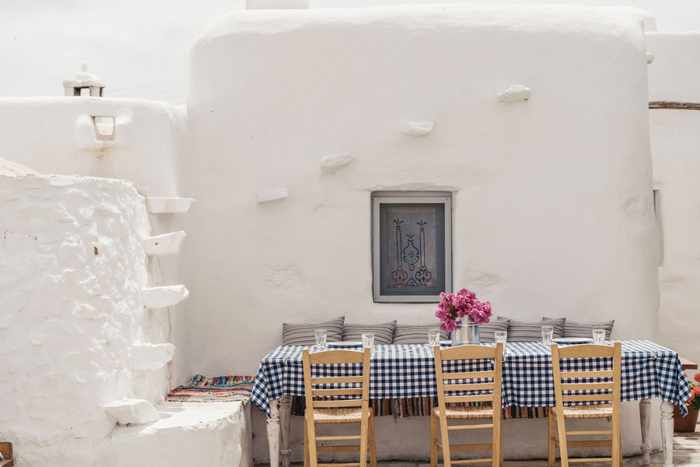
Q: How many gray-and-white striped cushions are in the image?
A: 6